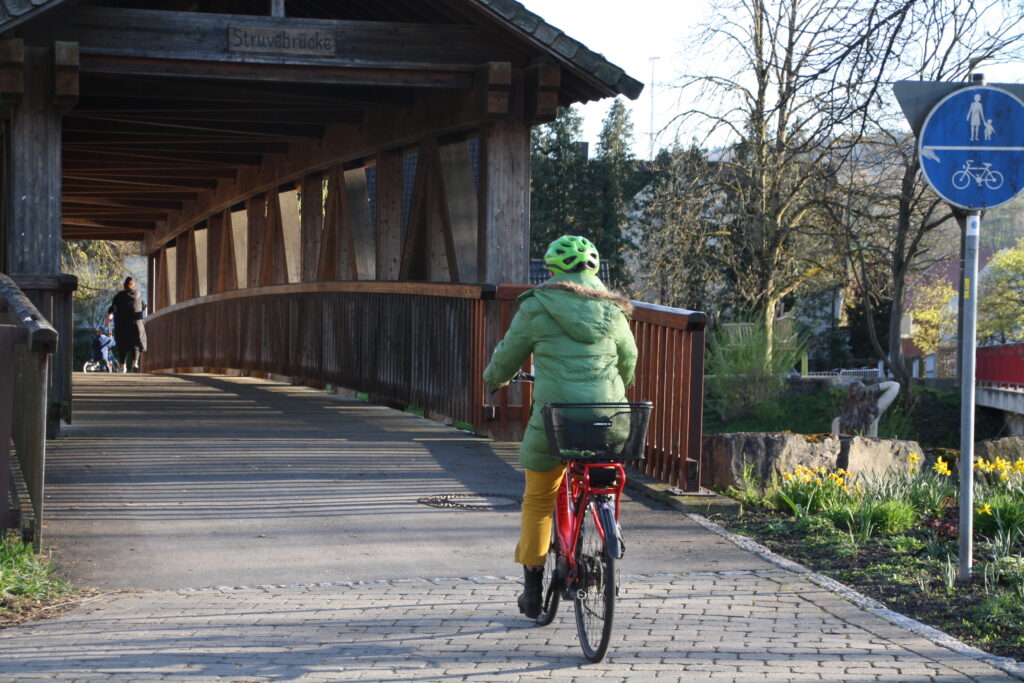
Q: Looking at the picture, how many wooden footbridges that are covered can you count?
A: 1